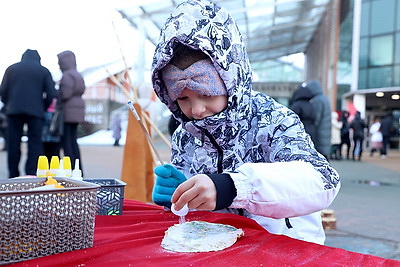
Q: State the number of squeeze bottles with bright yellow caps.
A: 3